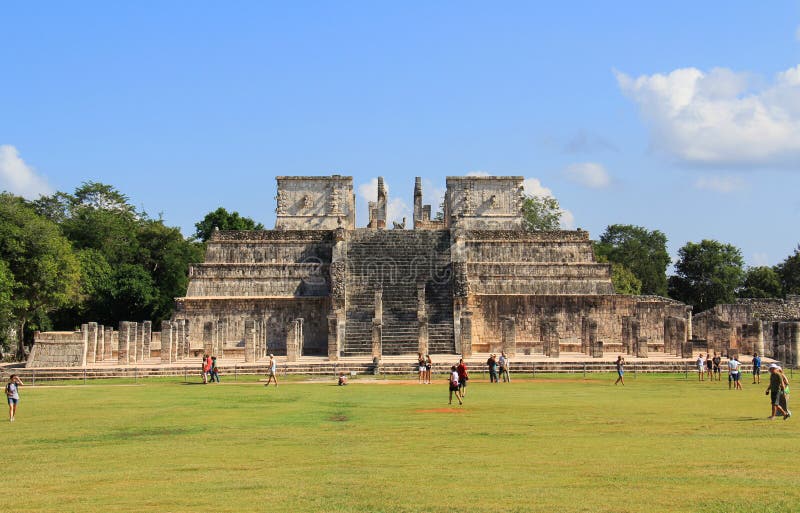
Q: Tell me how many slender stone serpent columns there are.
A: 2